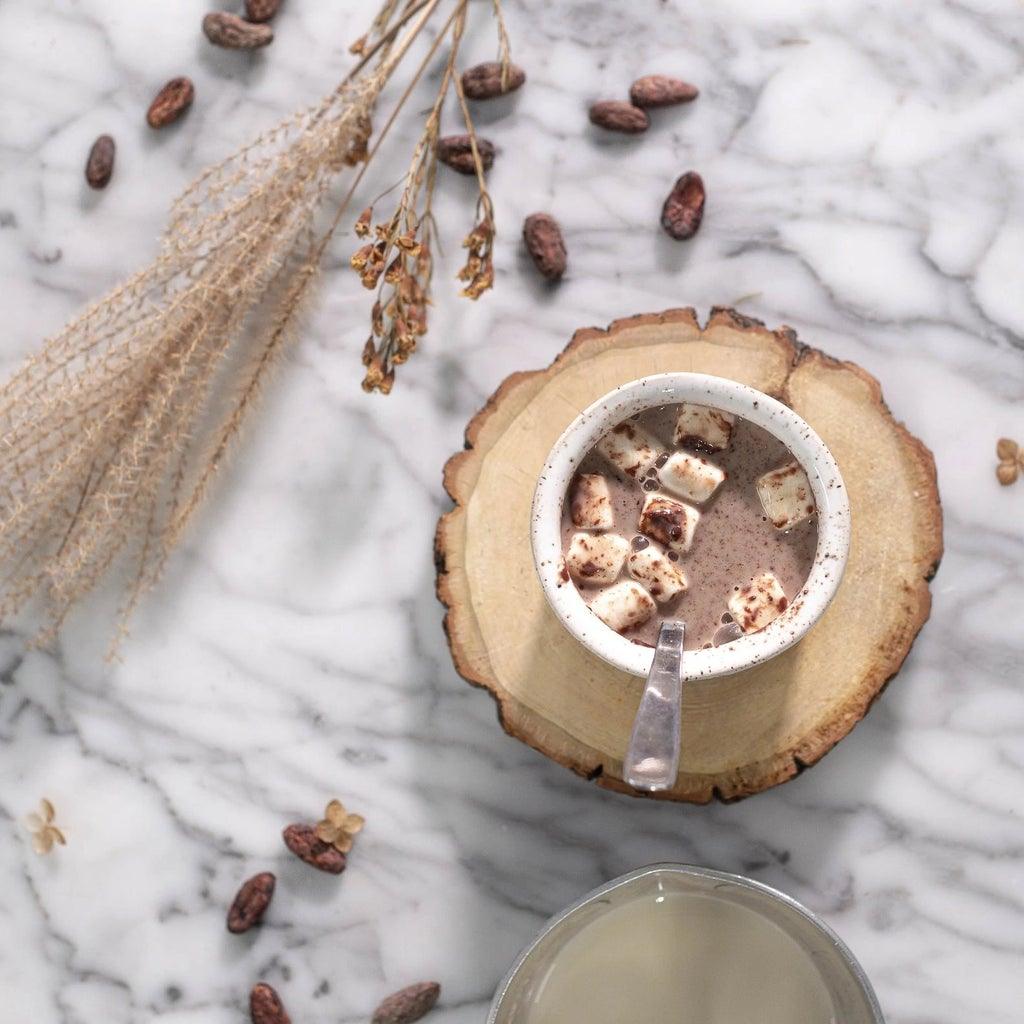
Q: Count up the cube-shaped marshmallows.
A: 10